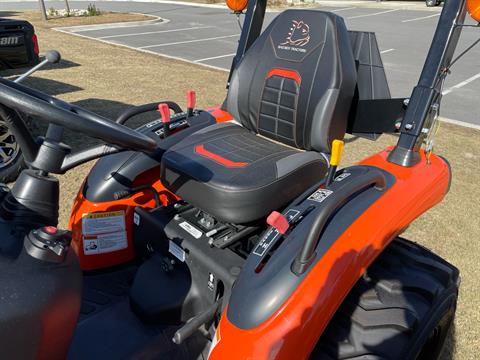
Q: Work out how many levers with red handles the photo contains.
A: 3